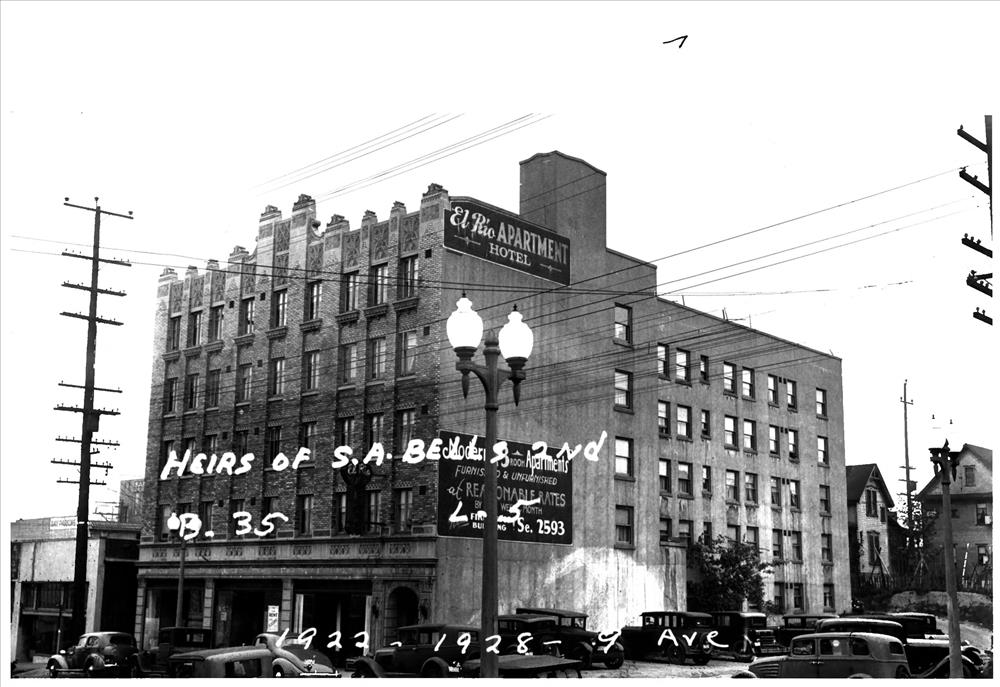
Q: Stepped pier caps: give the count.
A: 10